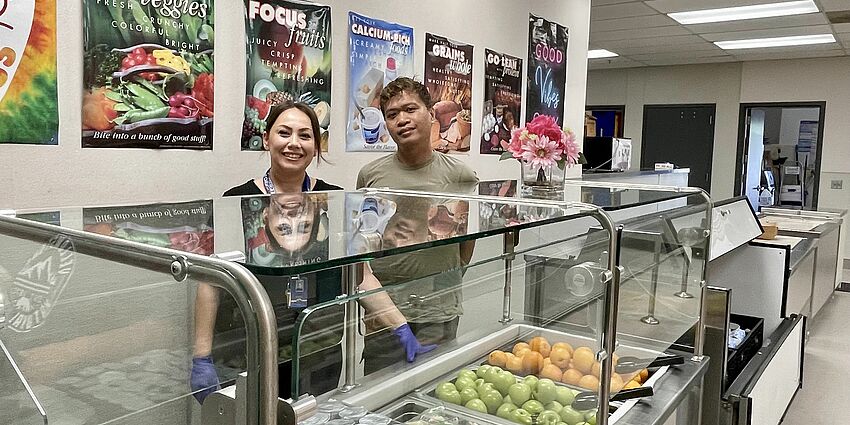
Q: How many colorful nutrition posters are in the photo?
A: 5